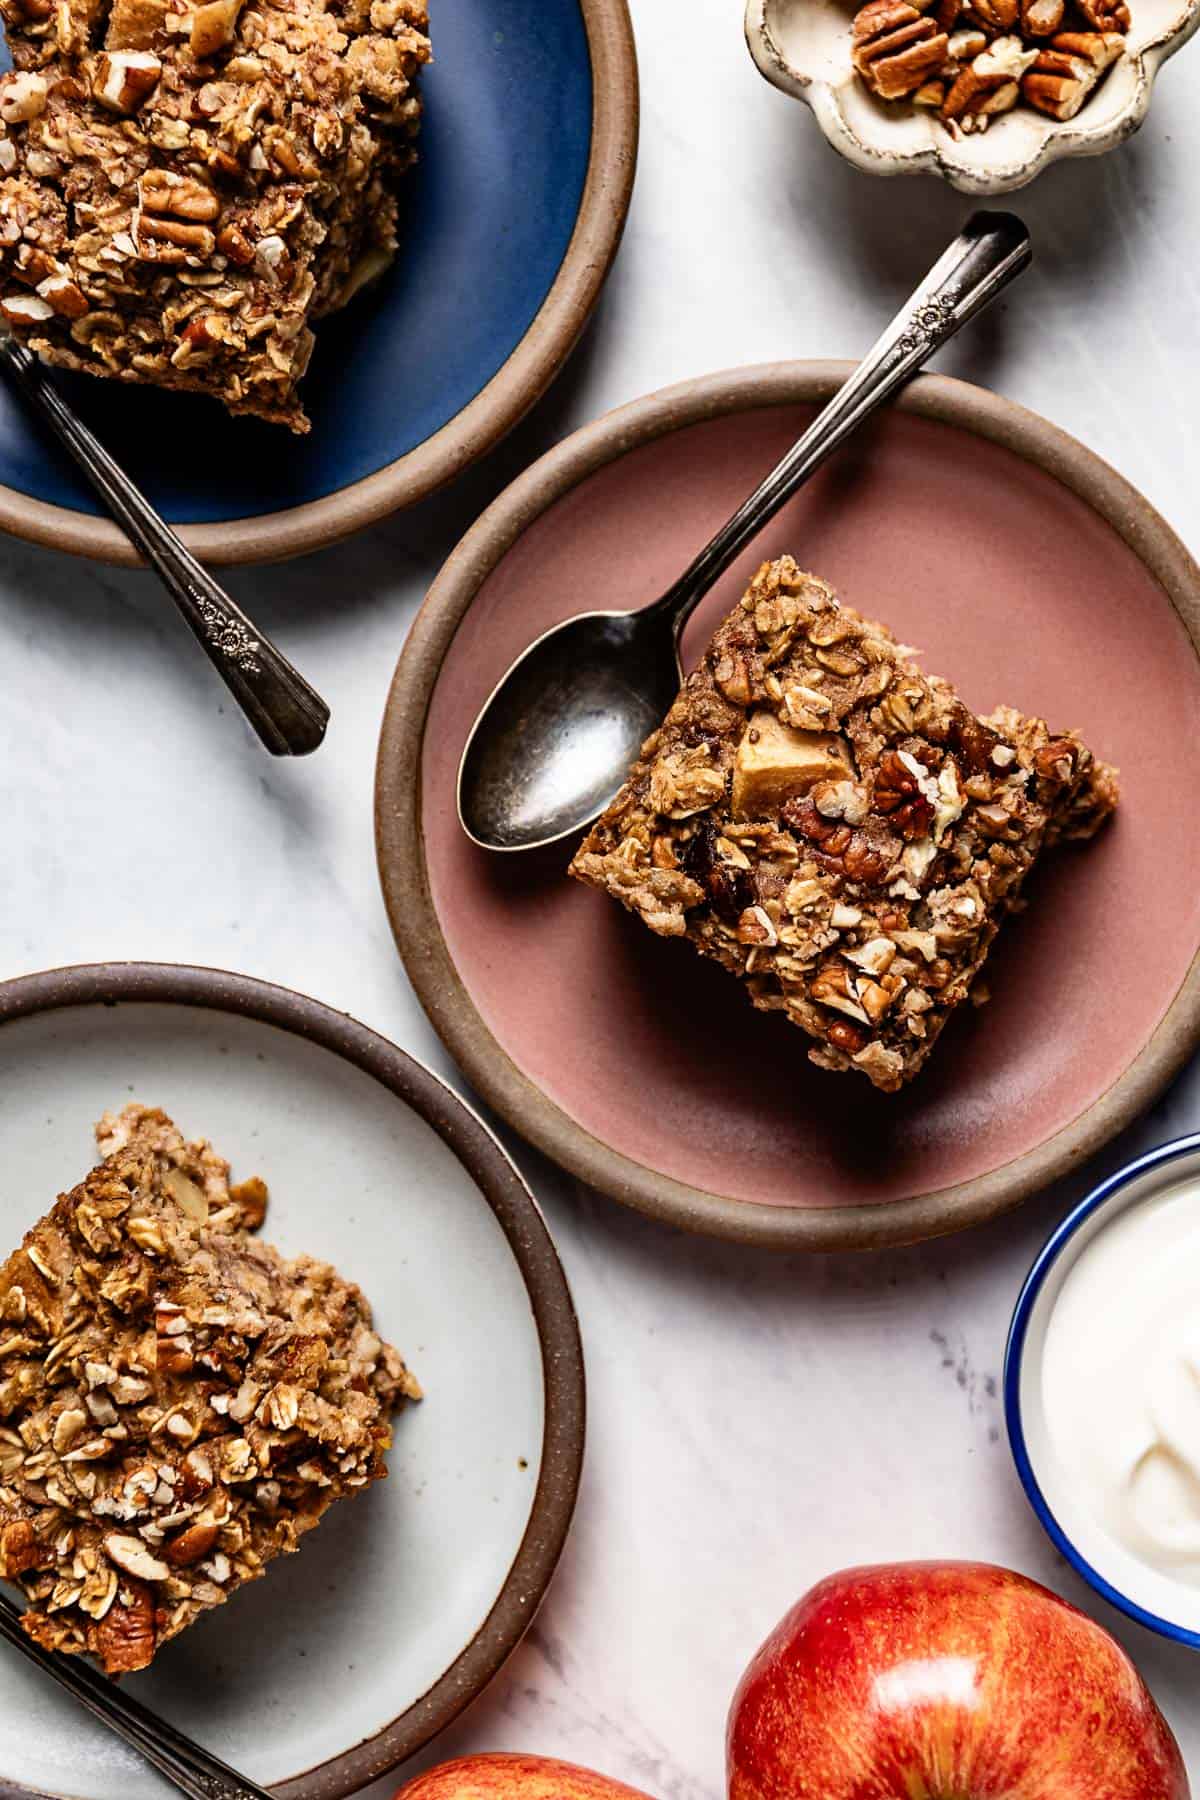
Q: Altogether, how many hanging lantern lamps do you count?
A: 0